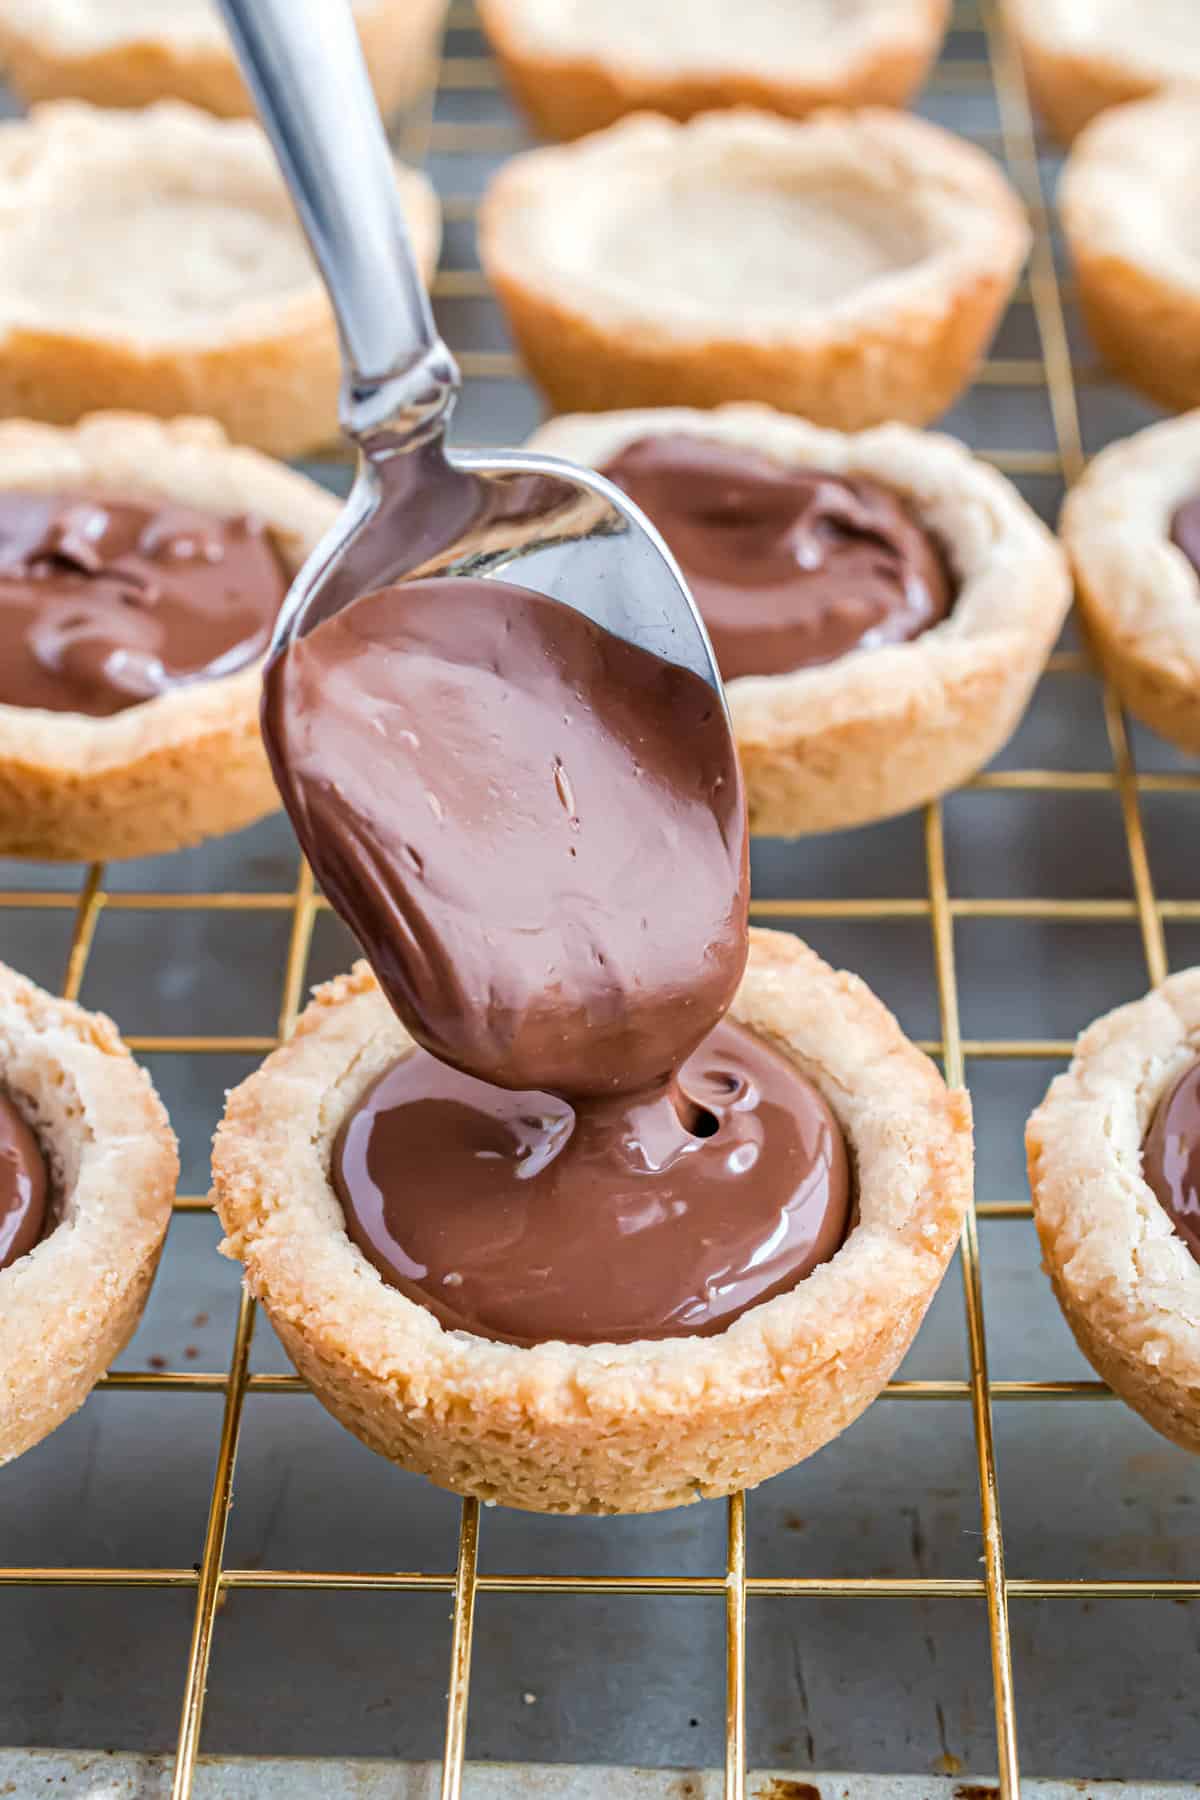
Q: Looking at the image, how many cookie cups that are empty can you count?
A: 6